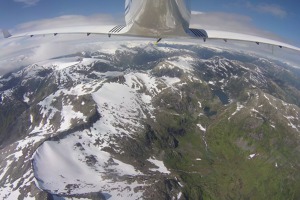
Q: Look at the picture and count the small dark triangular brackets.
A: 8